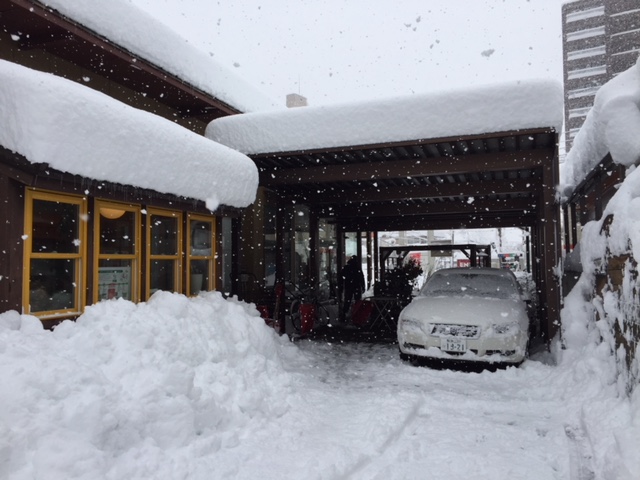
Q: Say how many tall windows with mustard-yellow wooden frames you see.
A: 4